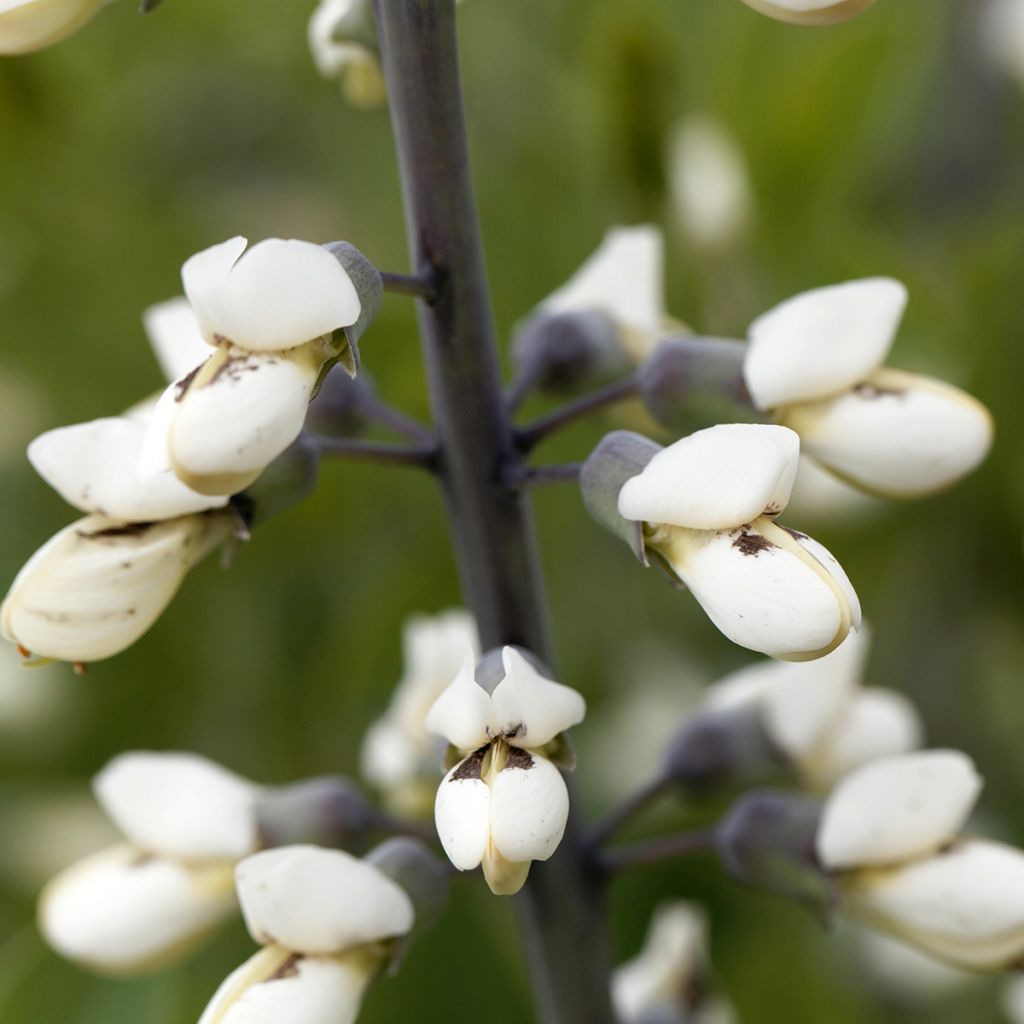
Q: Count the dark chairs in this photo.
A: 0